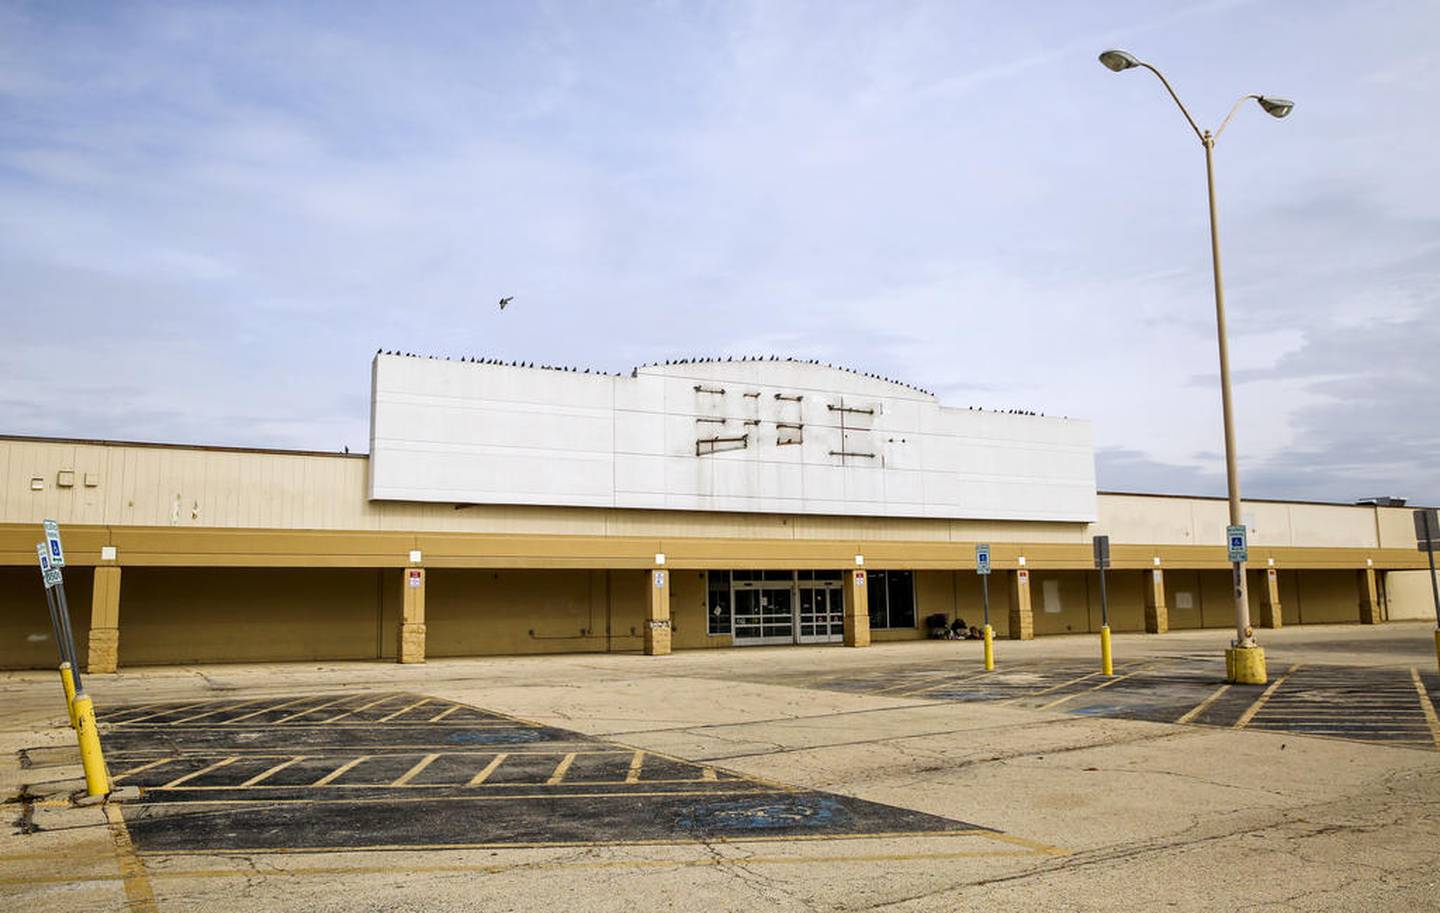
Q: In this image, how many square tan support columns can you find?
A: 8